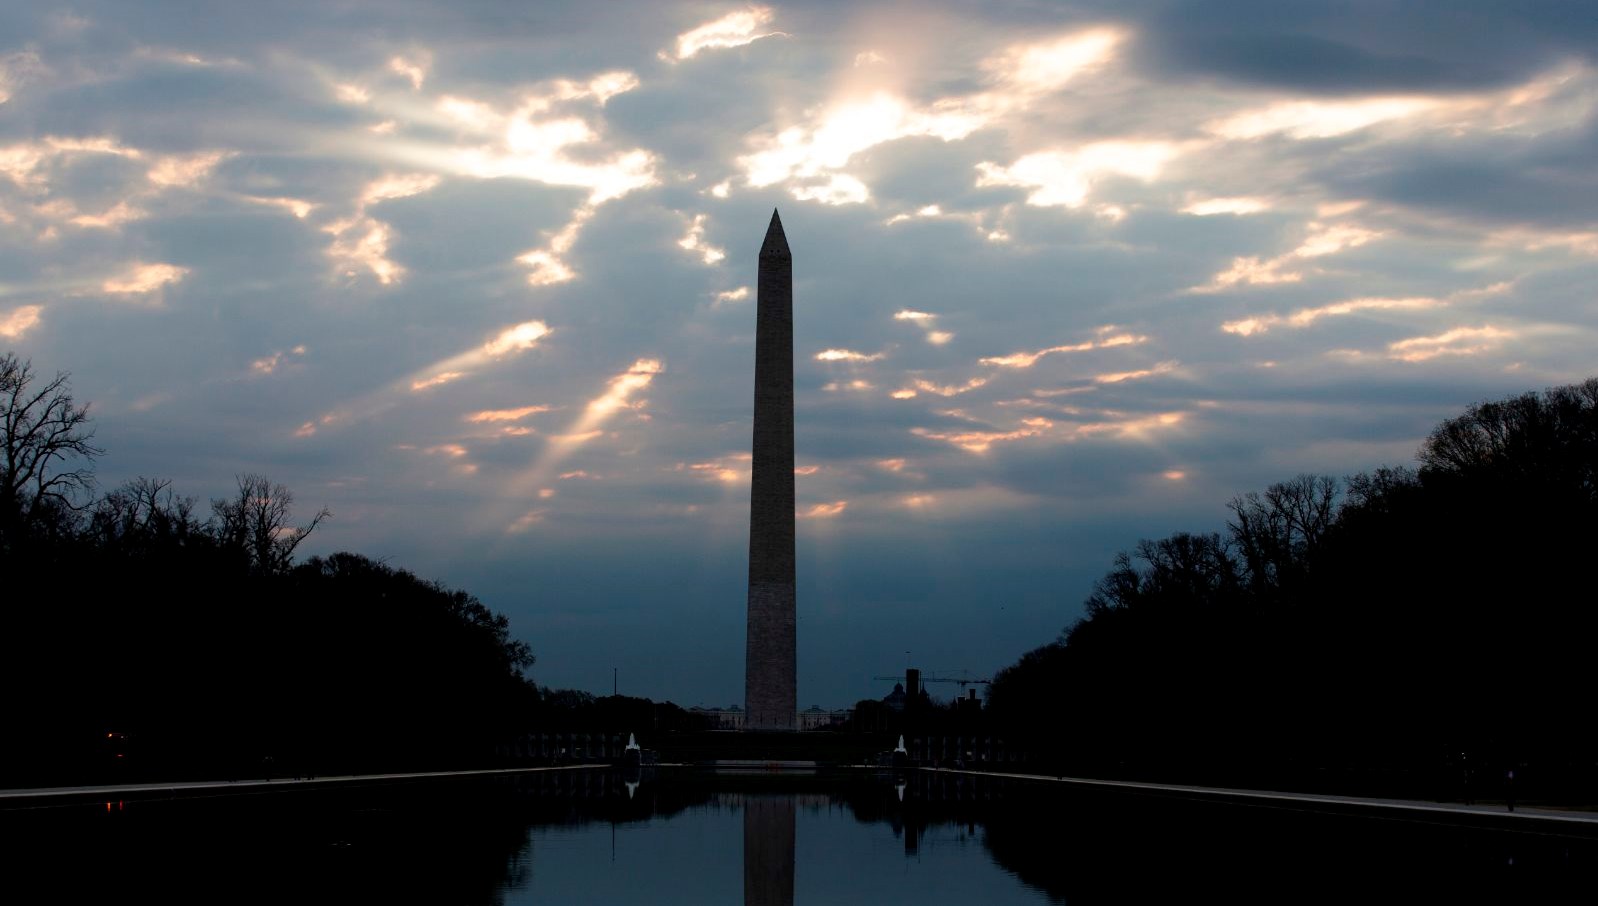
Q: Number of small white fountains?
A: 2